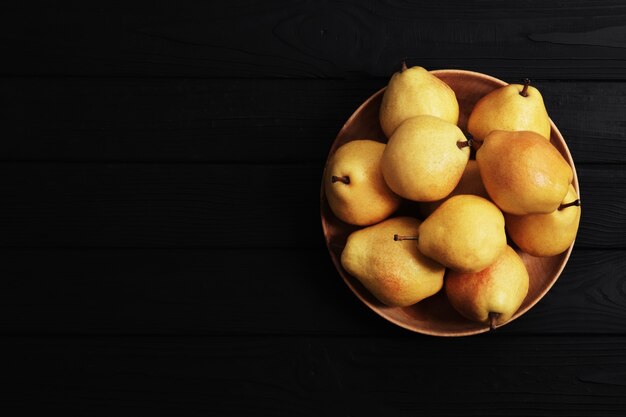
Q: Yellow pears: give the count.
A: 10